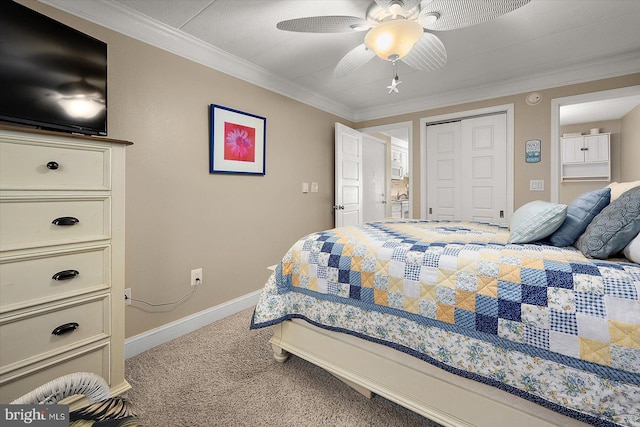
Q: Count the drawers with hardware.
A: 4